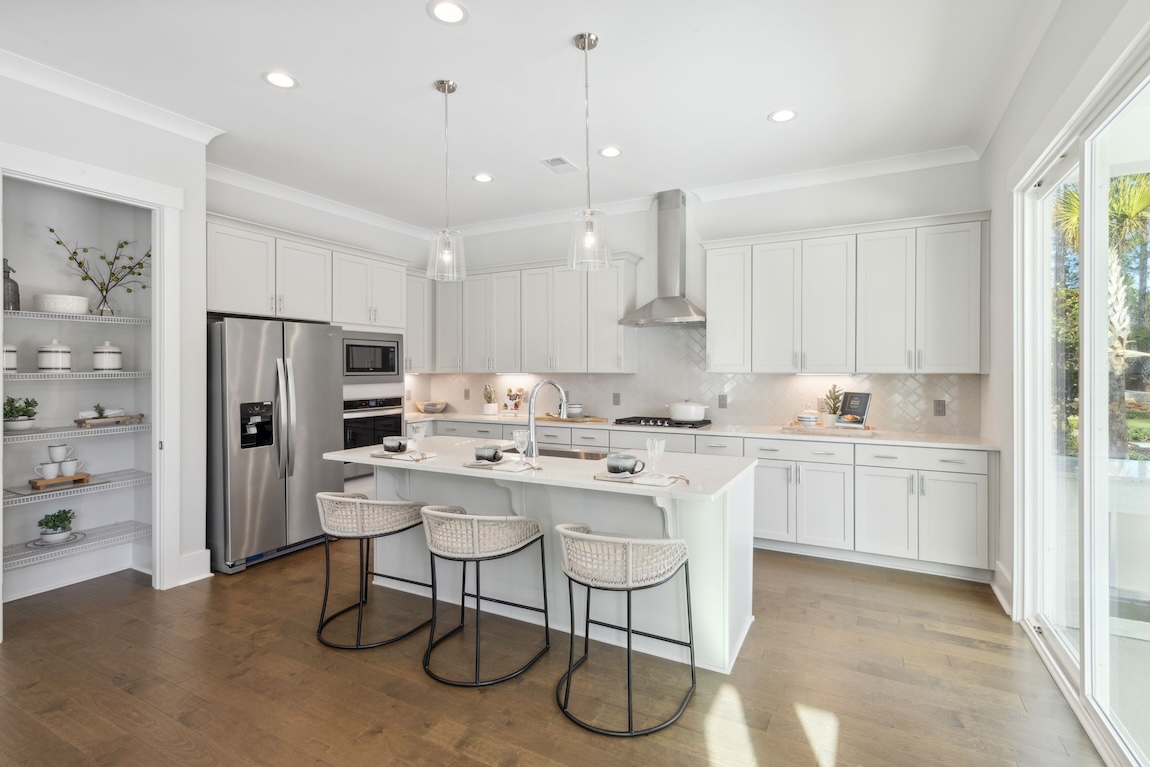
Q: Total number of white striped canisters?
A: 3